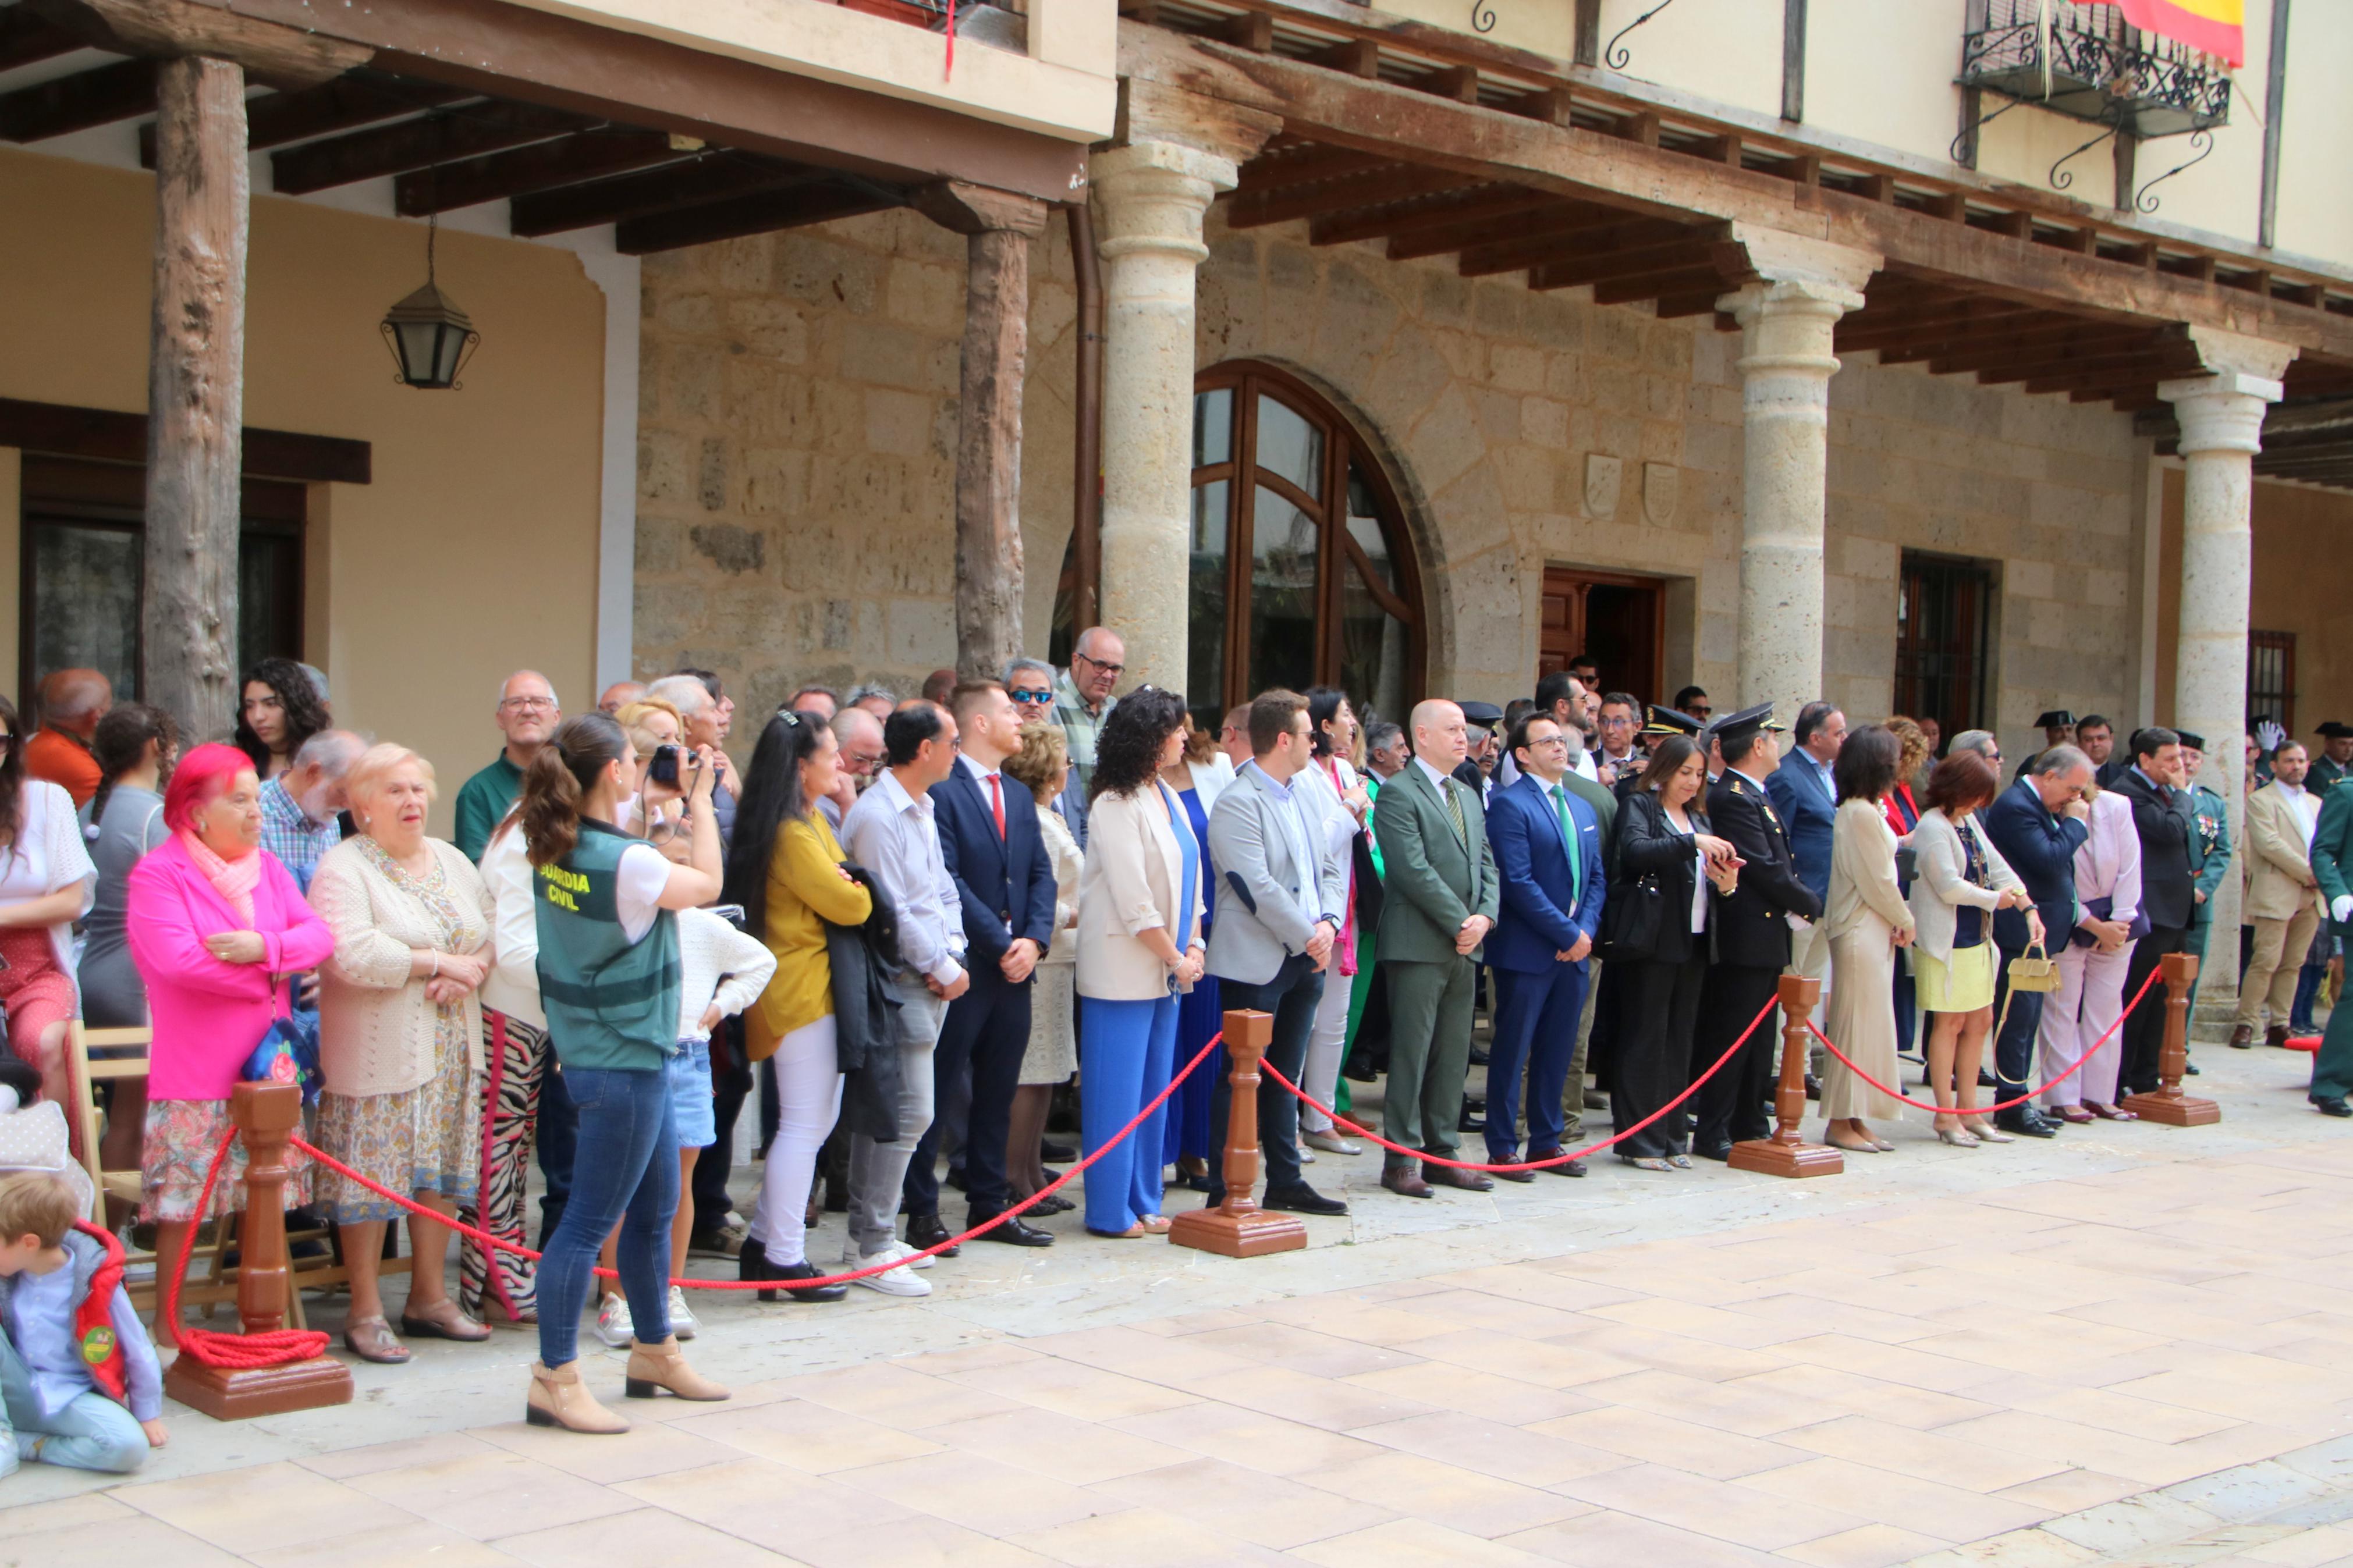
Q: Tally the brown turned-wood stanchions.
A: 4